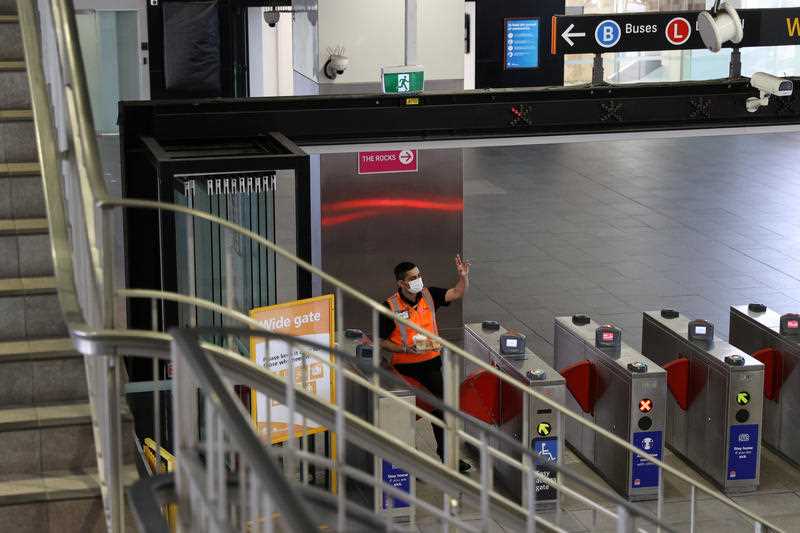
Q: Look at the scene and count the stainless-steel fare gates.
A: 5